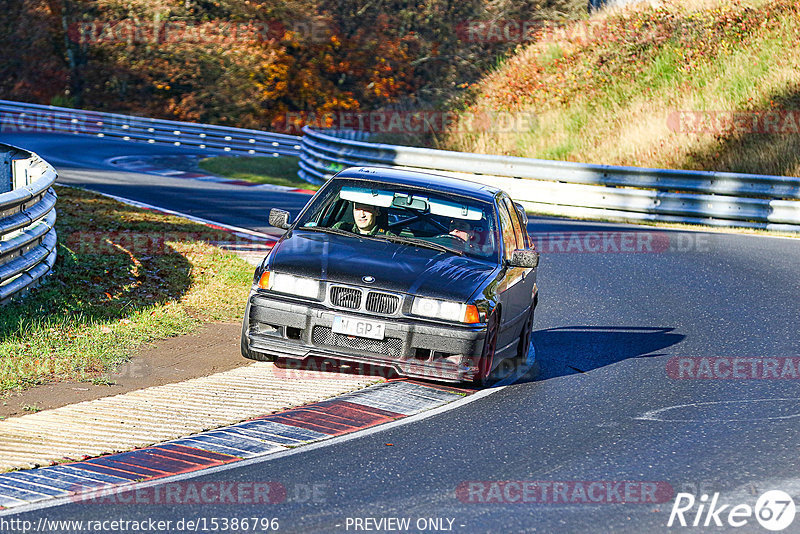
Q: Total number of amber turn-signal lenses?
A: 2